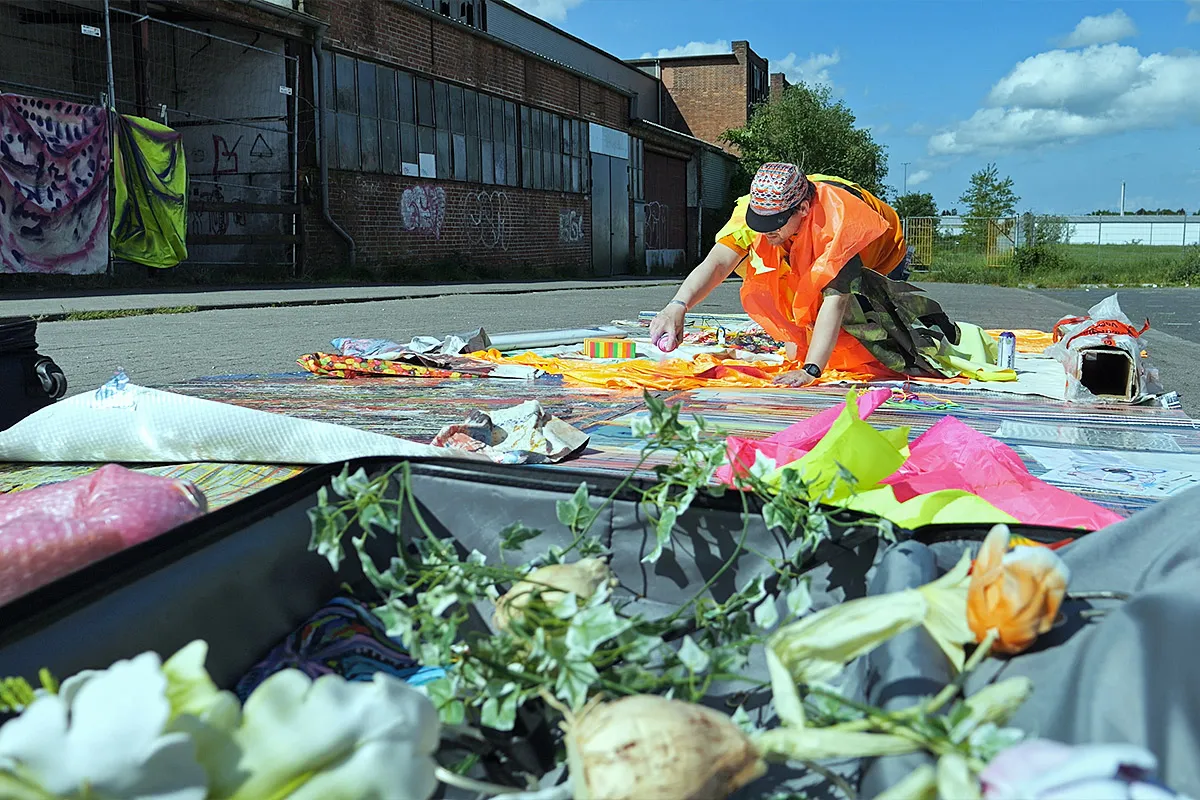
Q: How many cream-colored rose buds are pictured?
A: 2